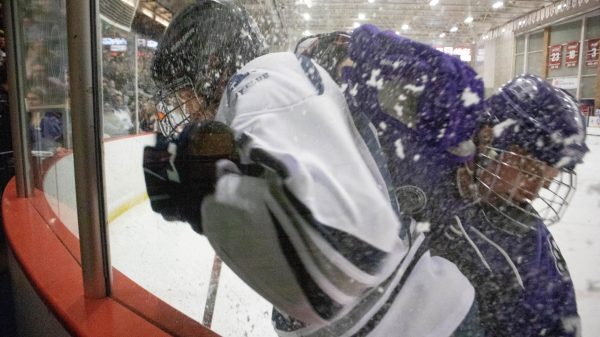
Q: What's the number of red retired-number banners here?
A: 3